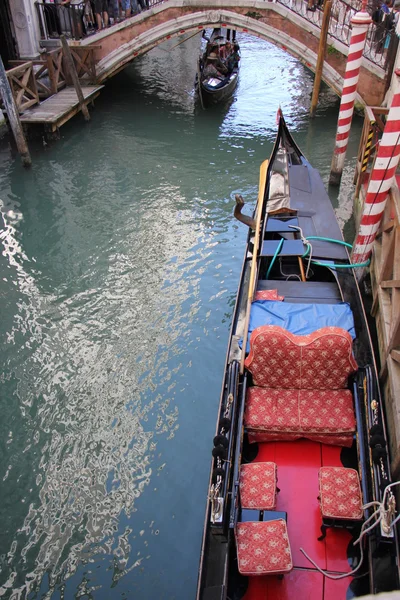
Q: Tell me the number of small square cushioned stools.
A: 3